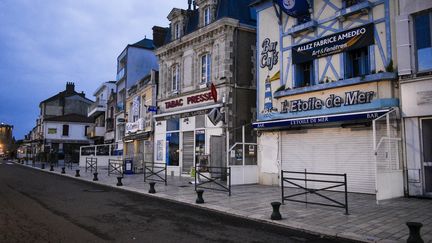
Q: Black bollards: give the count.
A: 10